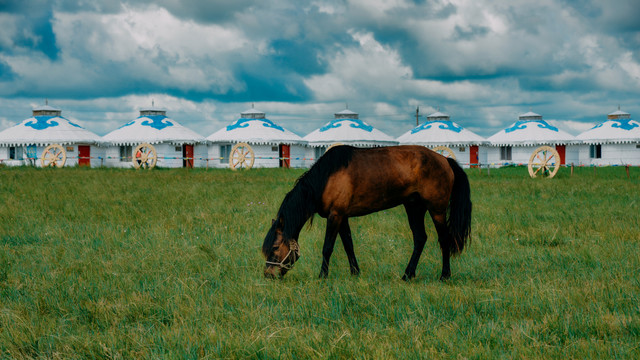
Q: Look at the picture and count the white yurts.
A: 7